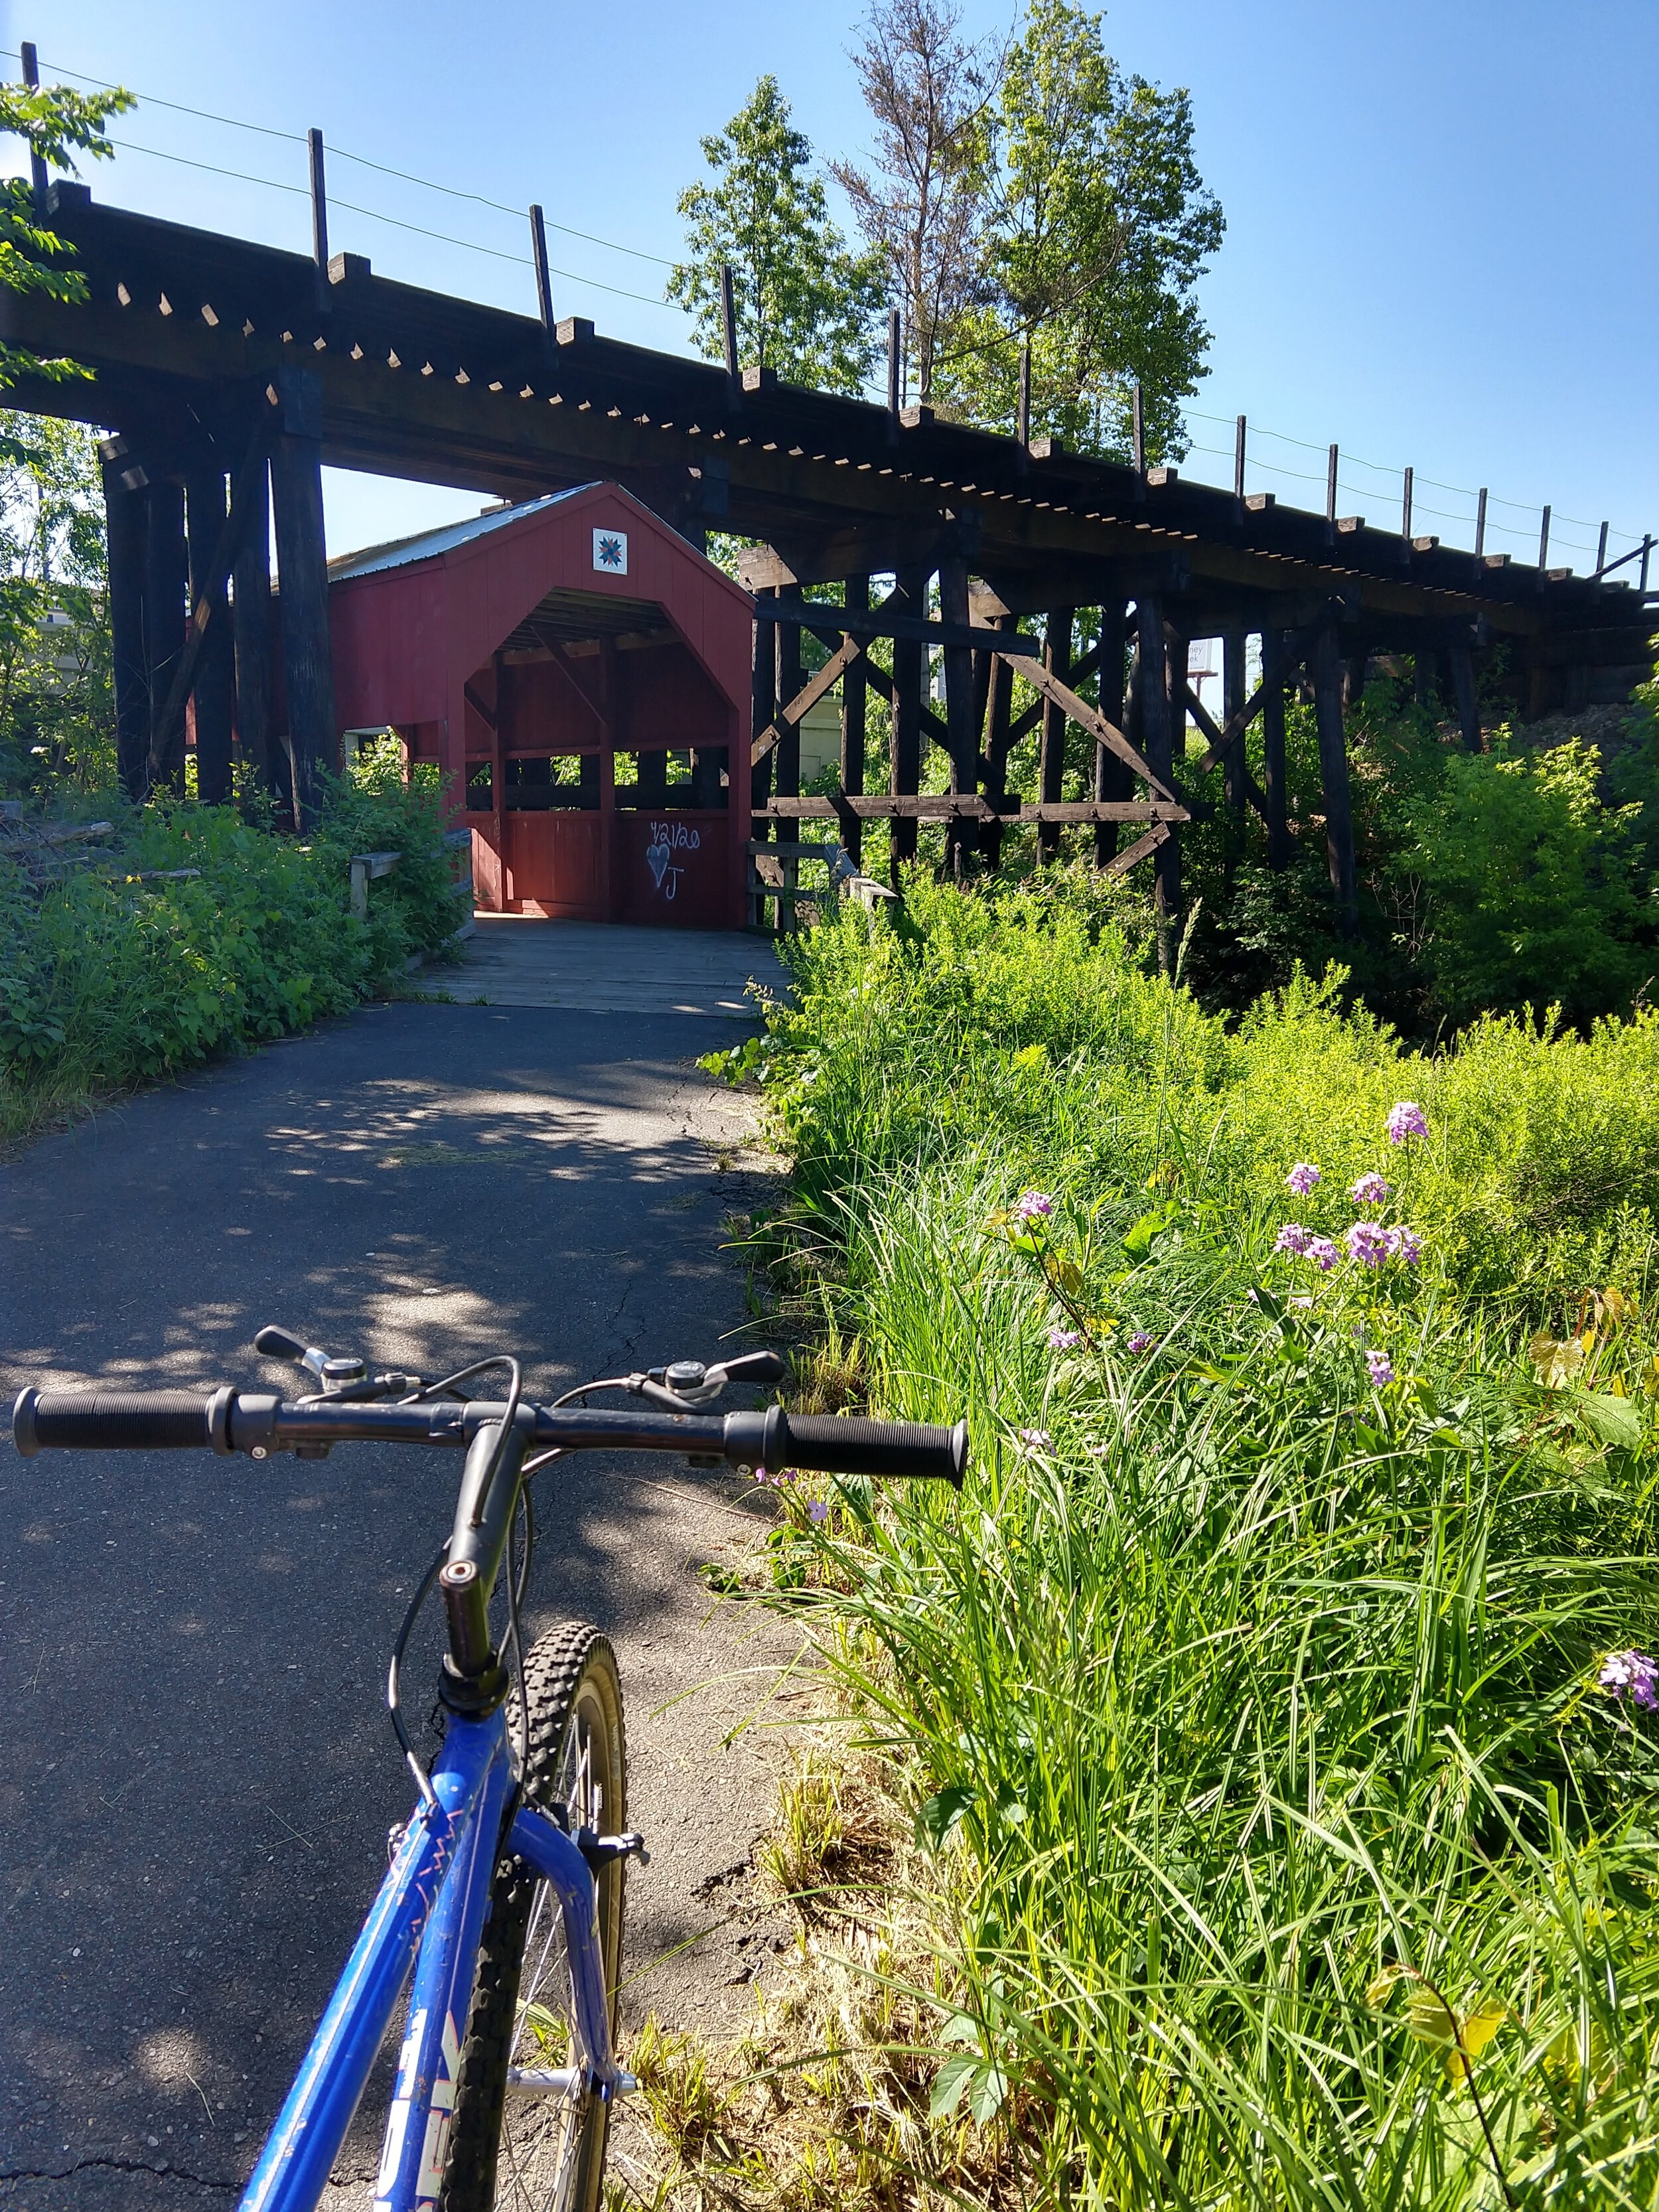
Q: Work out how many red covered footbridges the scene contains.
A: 1